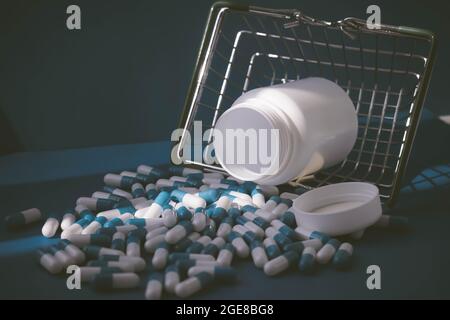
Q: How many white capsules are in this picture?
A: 0